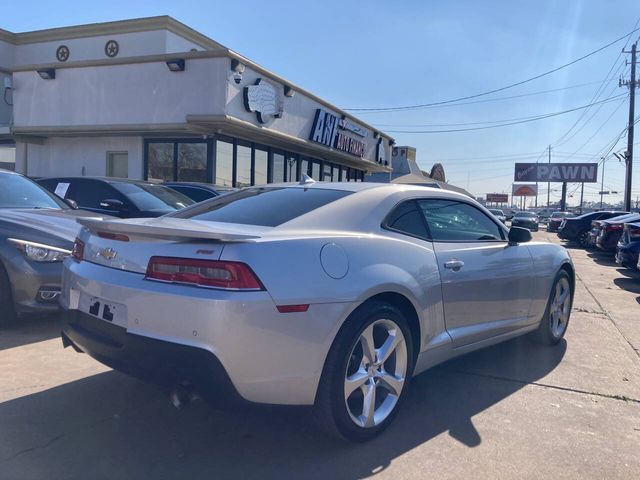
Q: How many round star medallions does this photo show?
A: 2